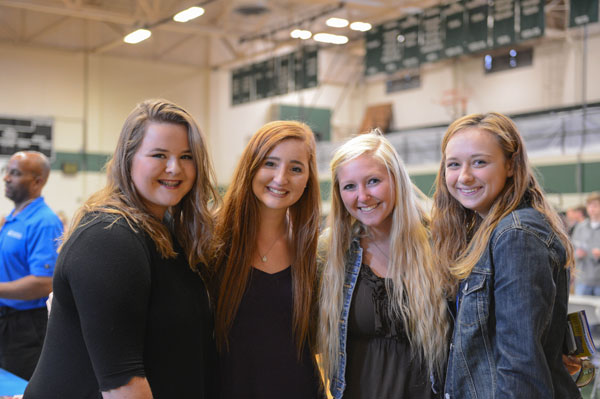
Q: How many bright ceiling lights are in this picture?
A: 6